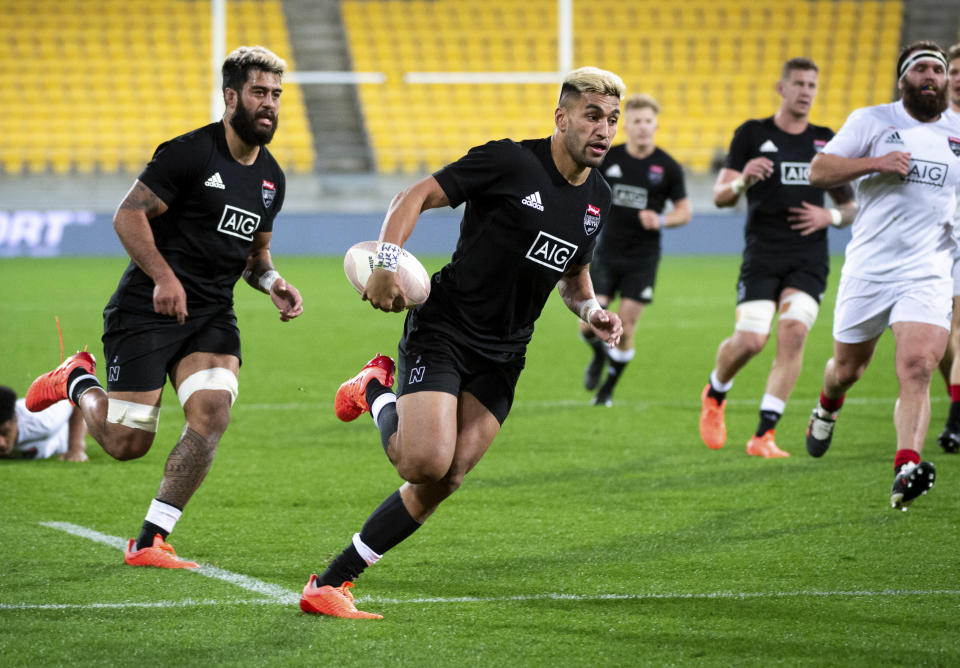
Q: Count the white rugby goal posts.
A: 2